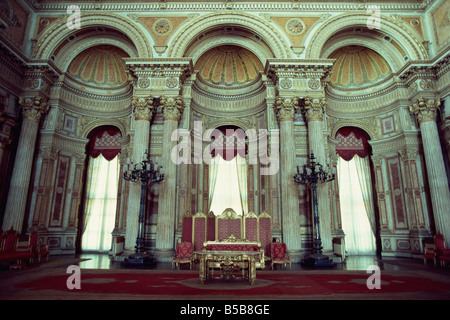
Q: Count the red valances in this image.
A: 3